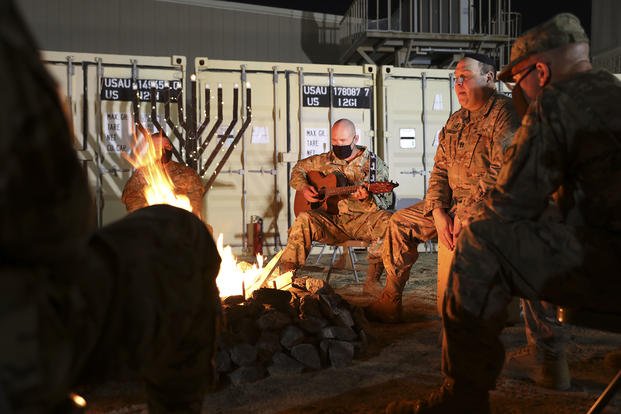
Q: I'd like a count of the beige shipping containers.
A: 3